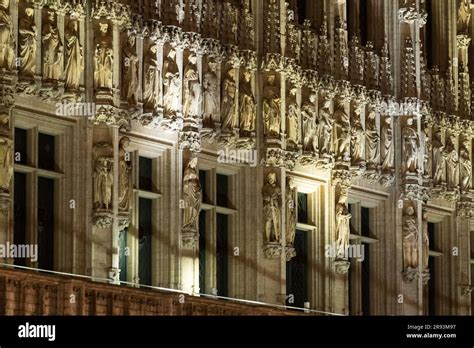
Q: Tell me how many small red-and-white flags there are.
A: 0